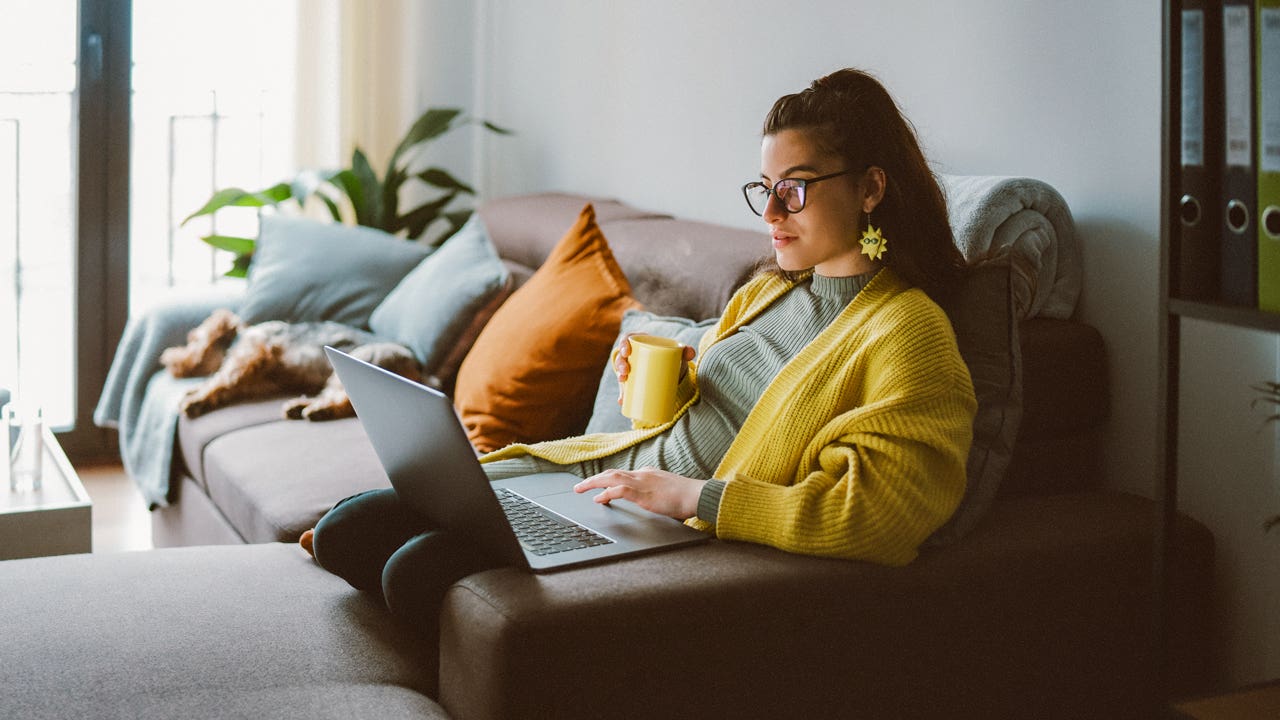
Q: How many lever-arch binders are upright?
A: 3